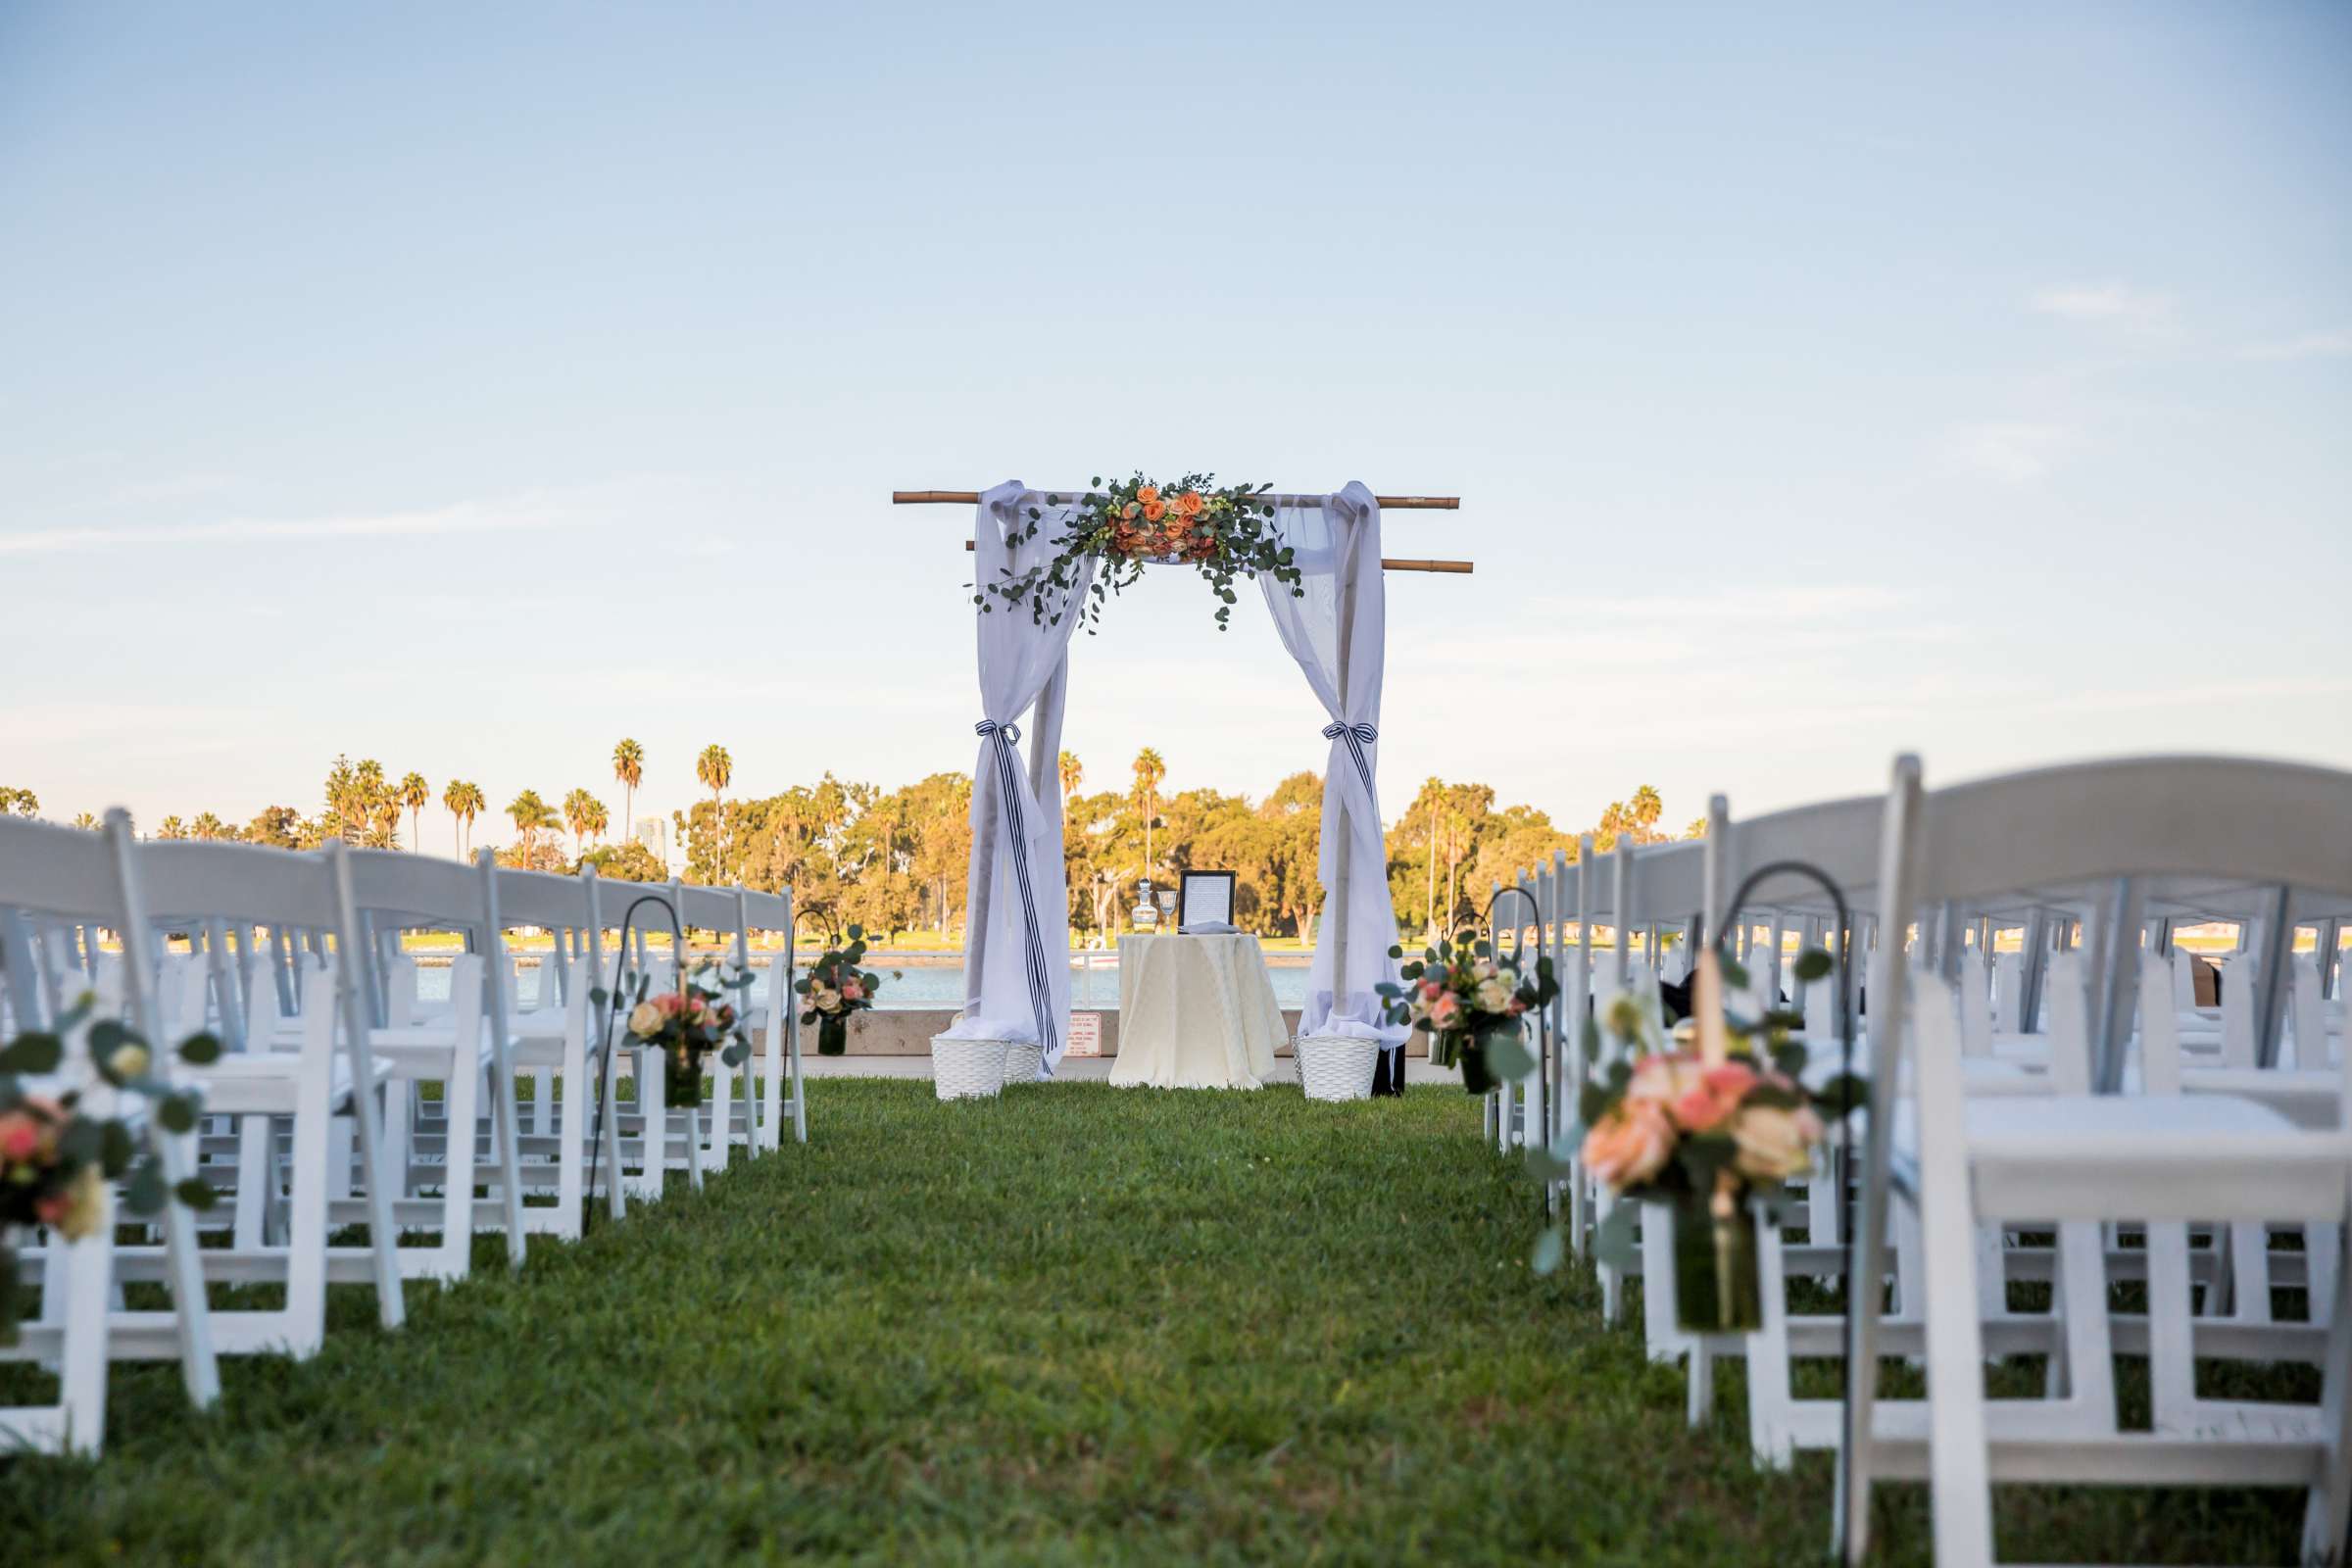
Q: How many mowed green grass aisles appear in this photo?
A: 1